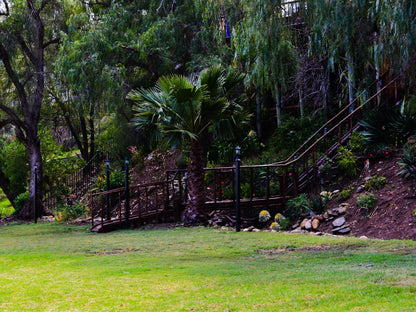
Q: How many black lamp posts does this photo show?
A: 4